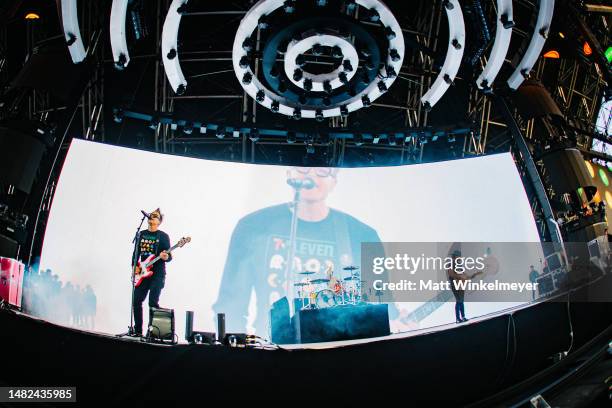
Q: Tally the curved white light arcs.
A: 6